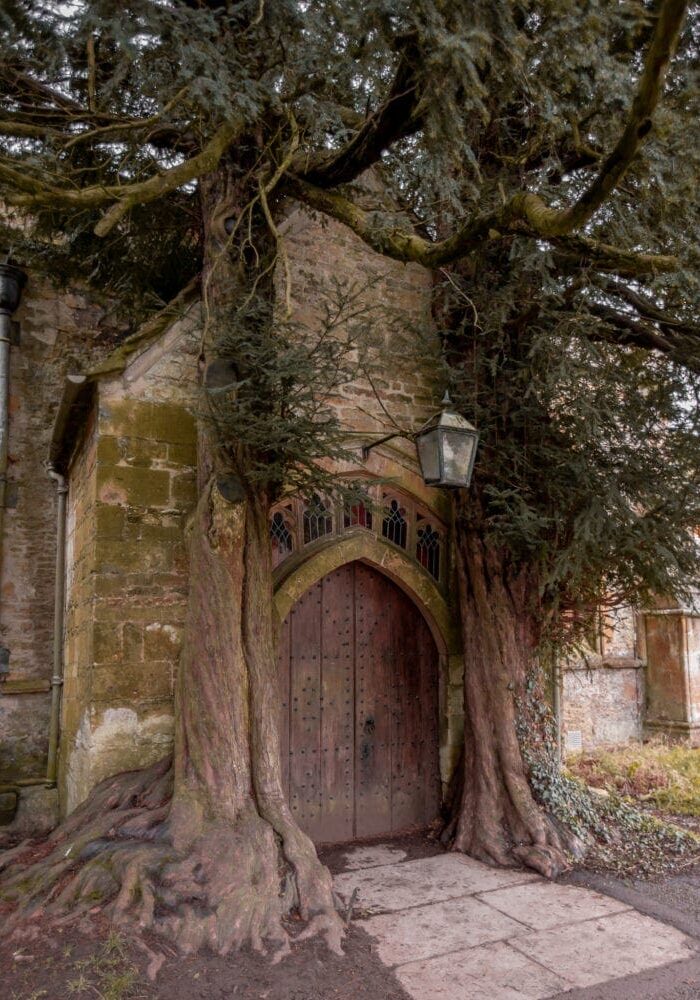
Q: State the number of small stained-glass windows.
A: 5